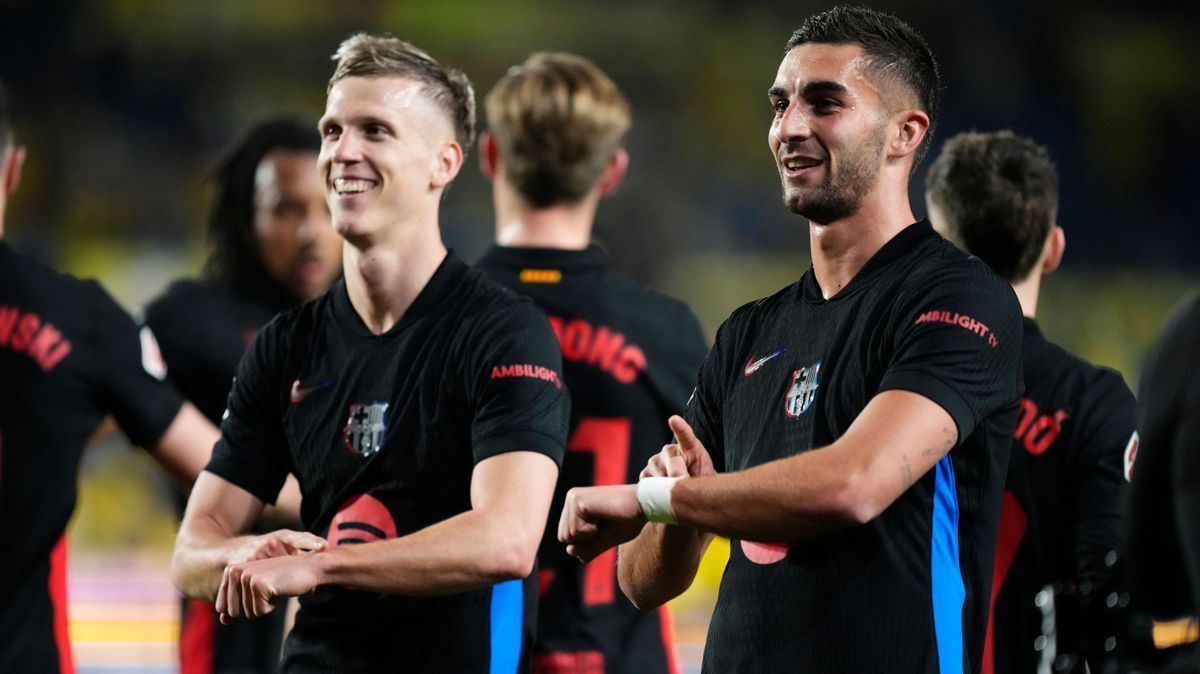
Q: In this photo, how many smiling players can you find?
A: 2